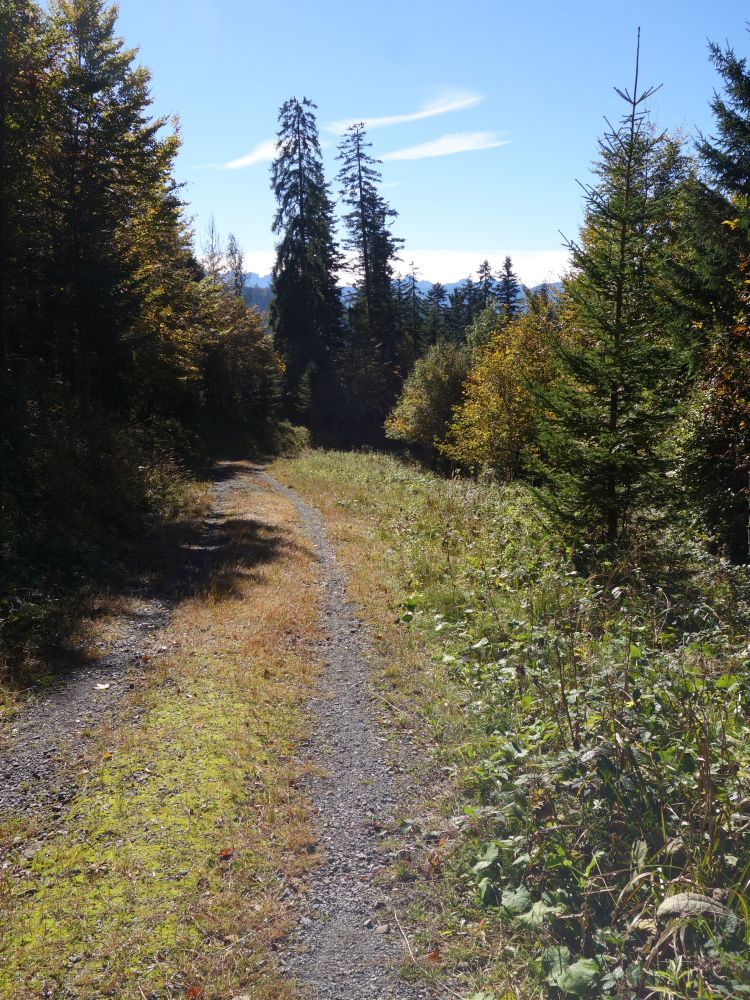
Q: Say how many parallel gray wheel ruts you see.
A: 2